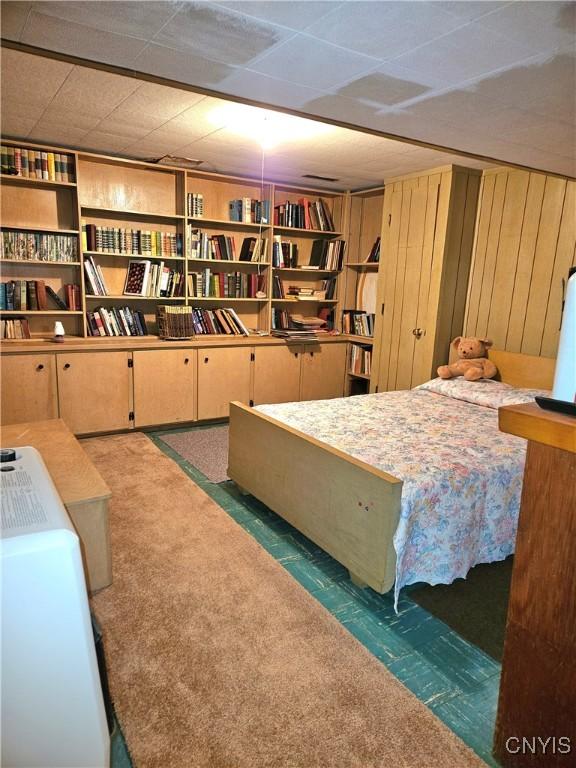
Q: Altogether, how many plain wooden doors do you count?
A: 6